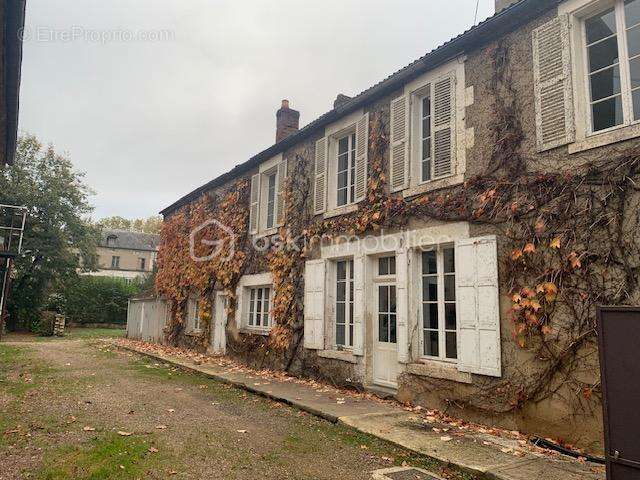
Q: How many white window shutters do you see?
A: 11